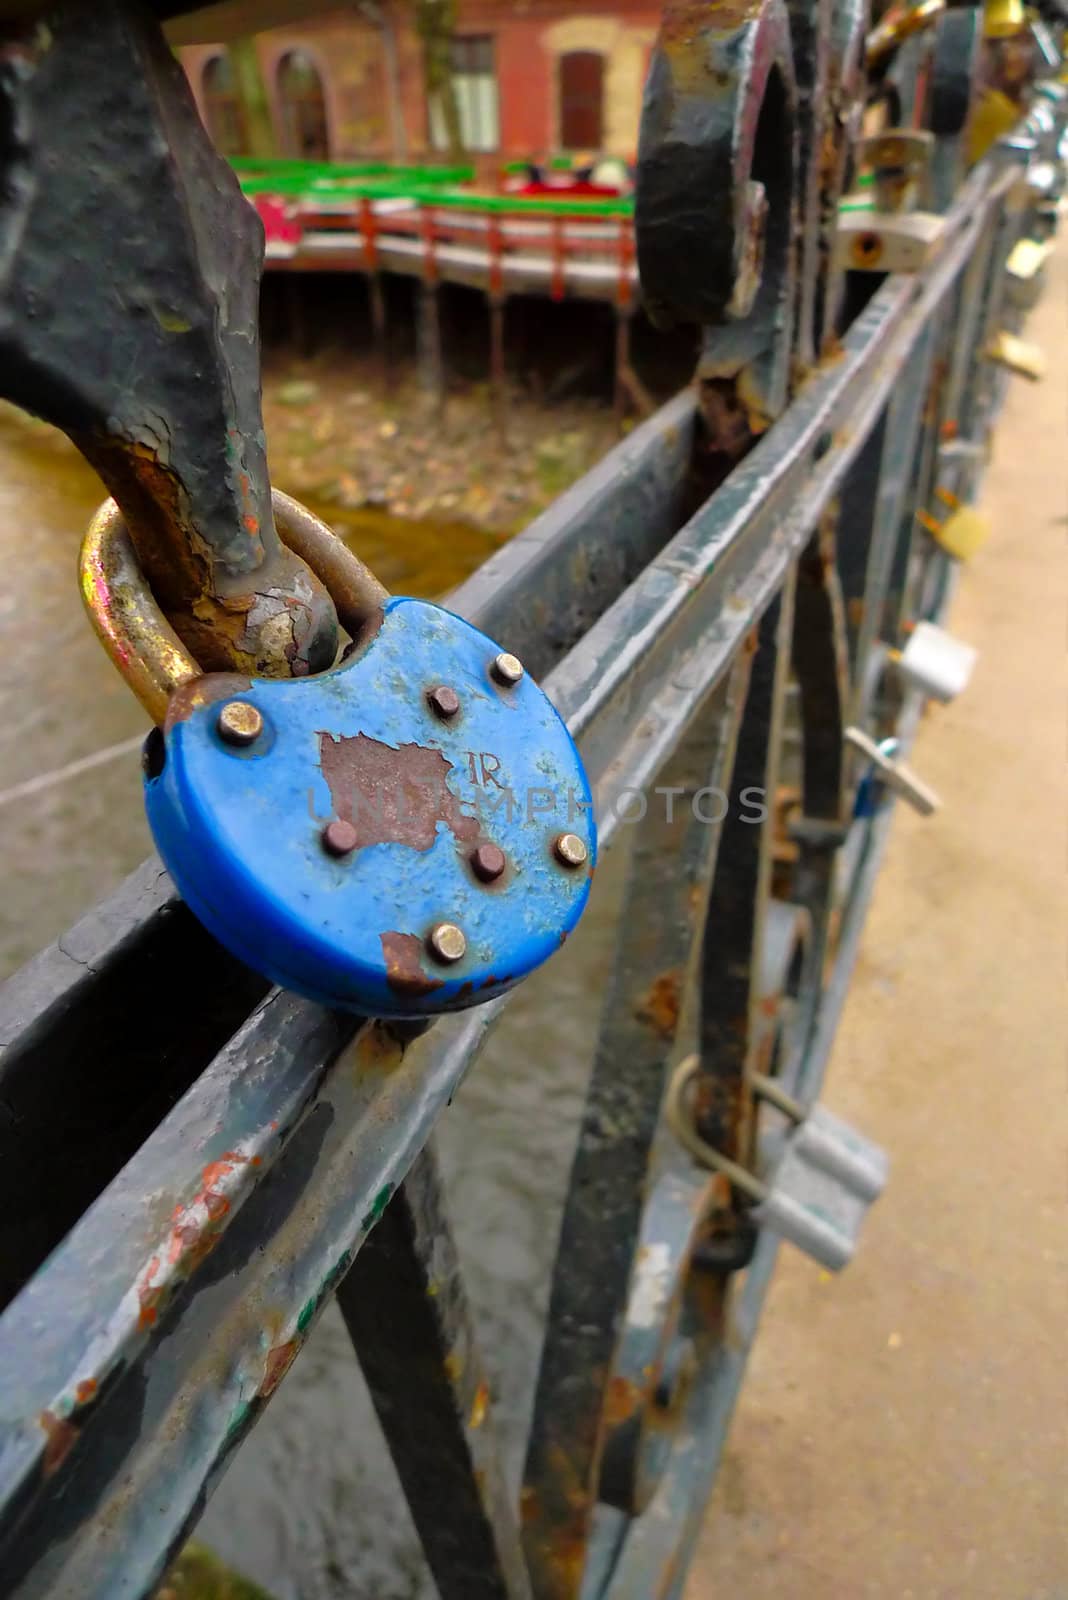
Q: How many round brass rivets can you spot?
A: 4